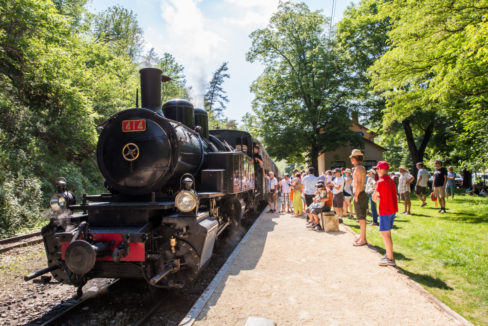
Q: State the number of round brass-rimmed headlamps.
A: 2